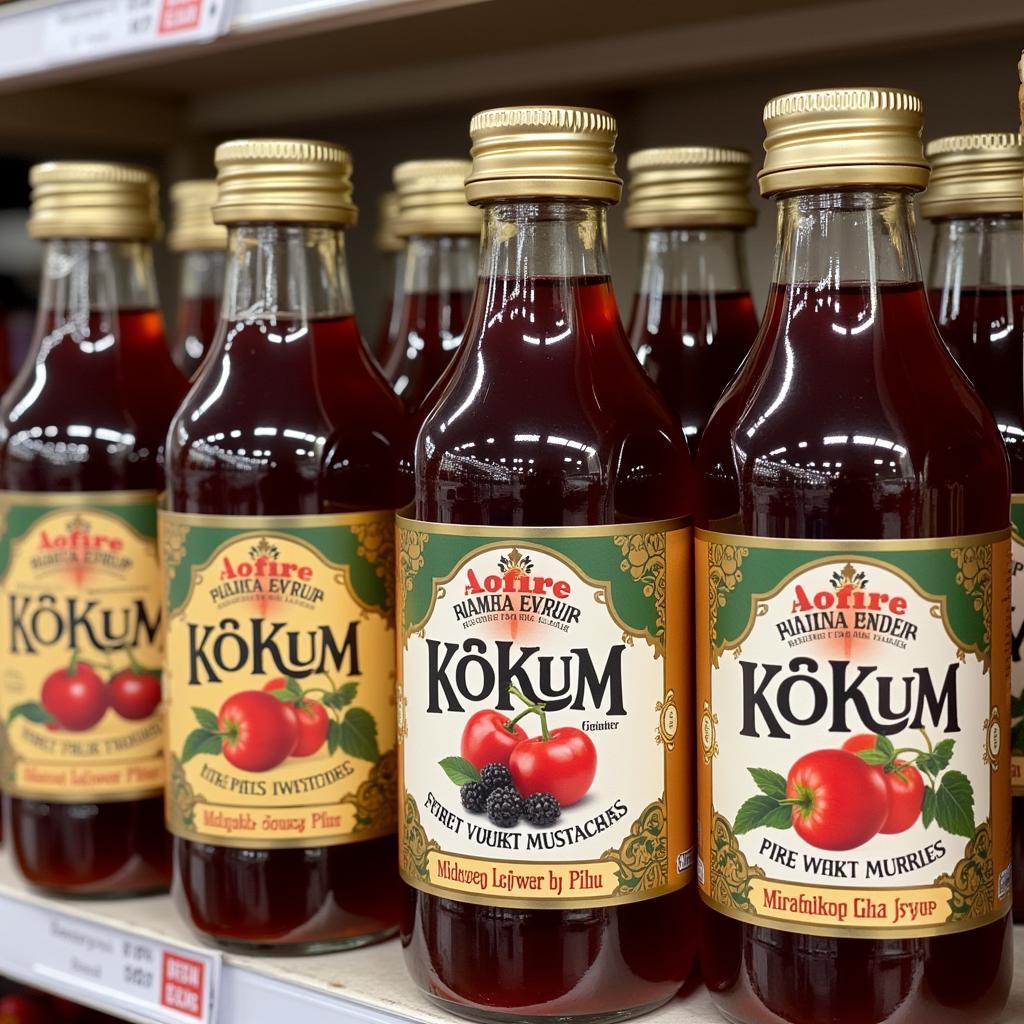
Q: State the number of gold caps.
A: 9